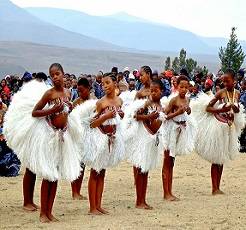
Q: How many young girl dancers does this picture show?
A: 7